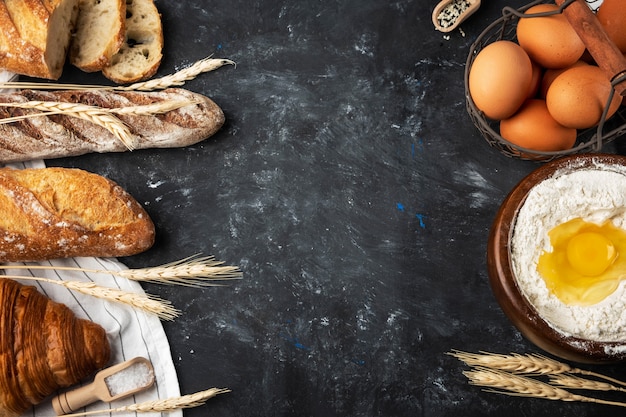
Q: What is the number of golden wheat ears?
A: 9